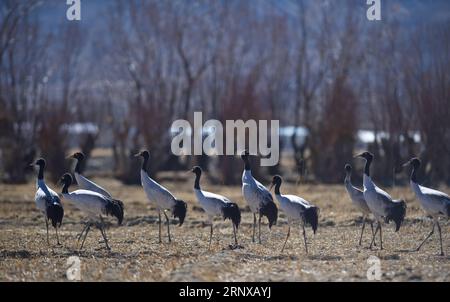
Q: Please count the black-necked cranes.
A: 10